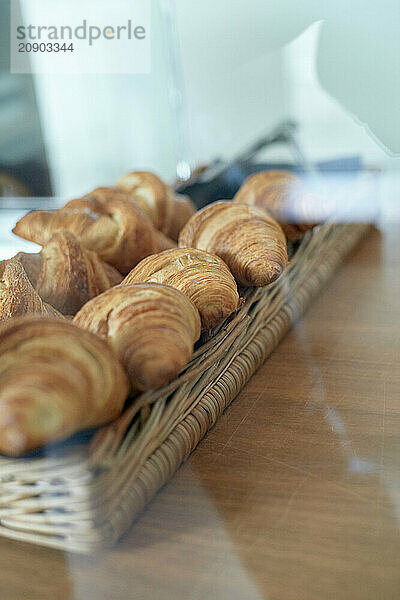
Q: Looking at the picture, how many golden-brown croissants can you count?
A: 9